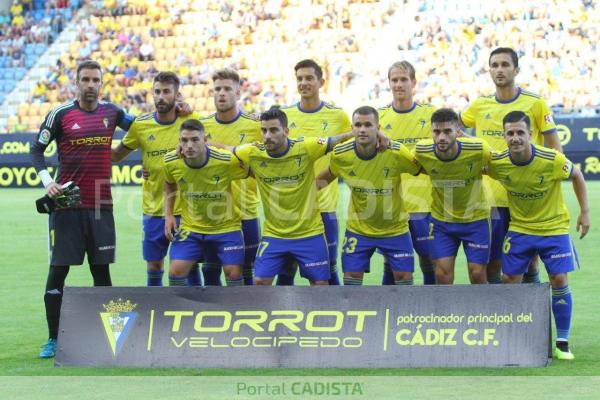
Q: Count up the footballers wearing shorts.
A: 11